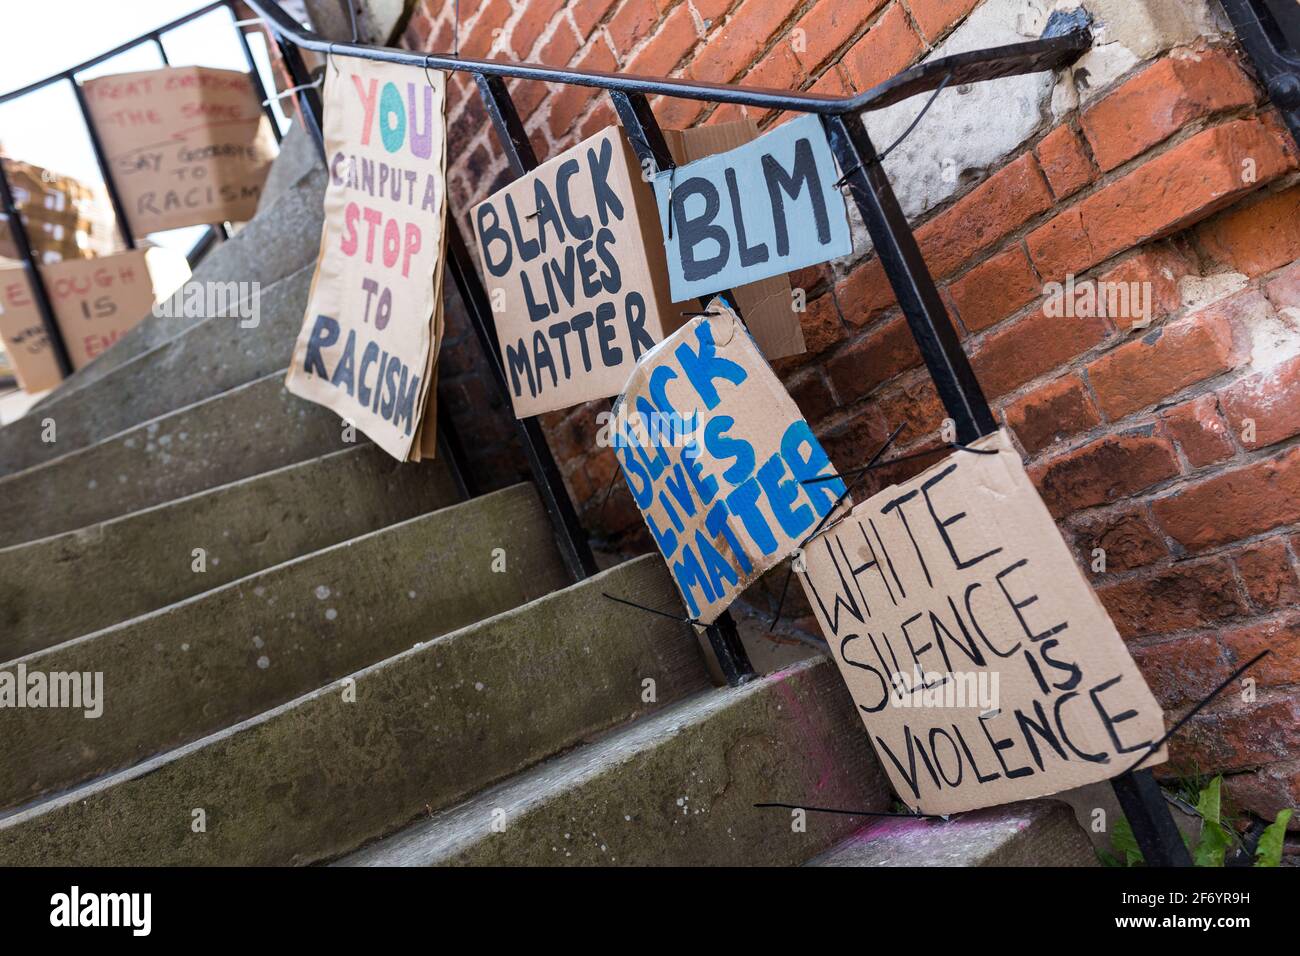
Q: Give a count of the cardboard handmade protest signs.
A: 7